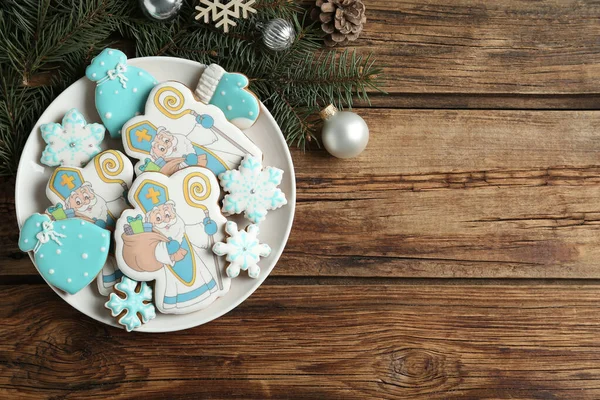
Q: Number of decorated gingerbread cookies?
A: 10